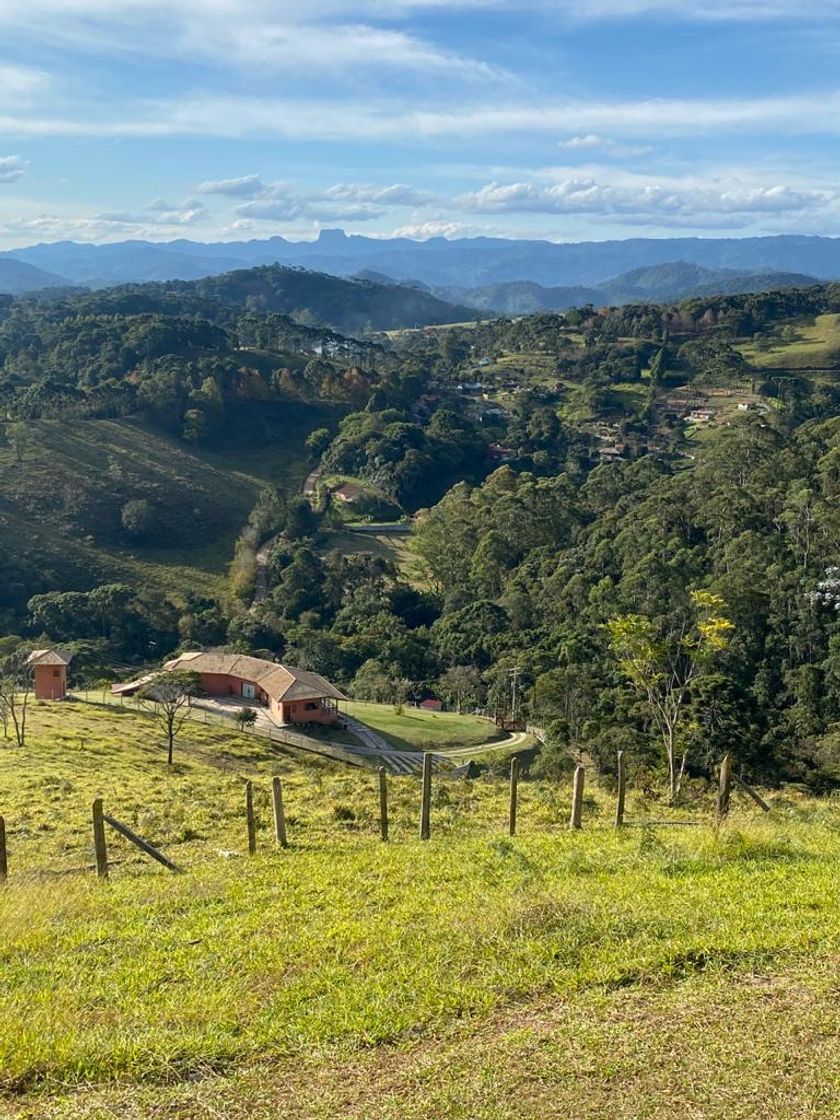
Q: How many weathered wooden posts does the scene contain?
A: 10